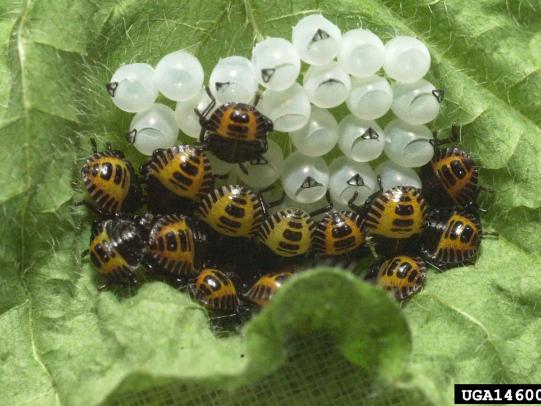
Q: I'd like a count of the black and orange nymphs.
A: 14